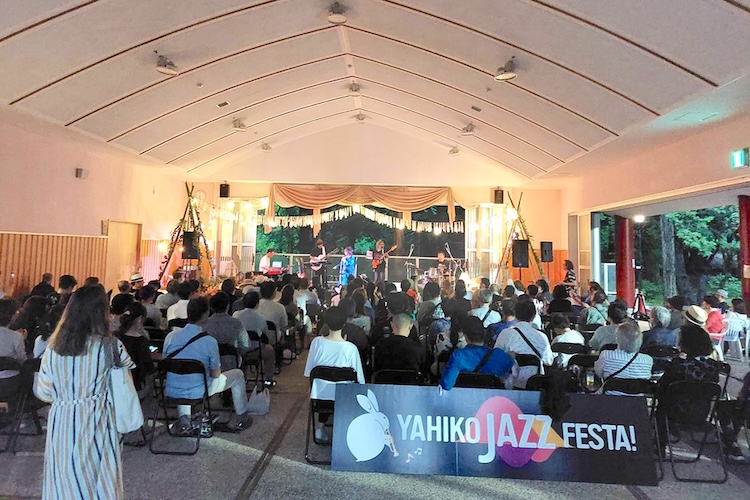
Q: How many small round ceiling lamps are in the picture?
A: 9